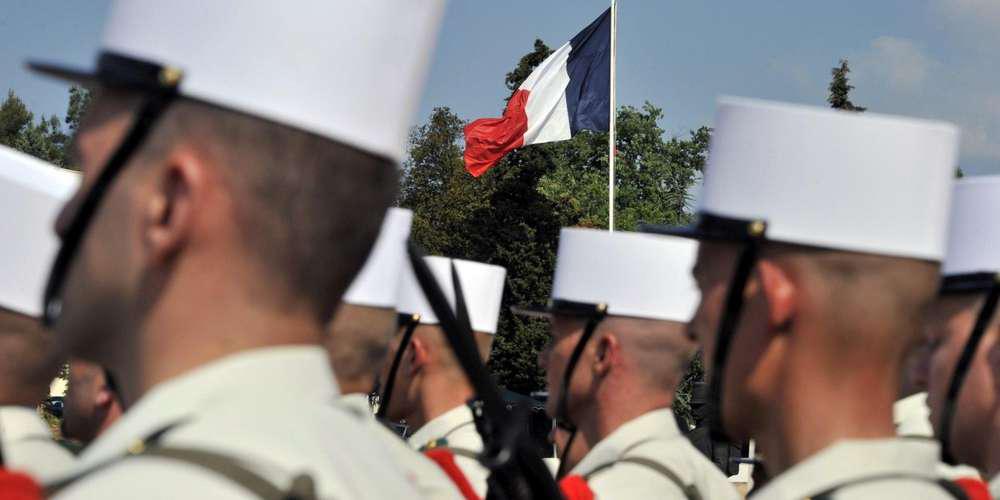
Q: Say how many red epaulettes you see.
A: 4